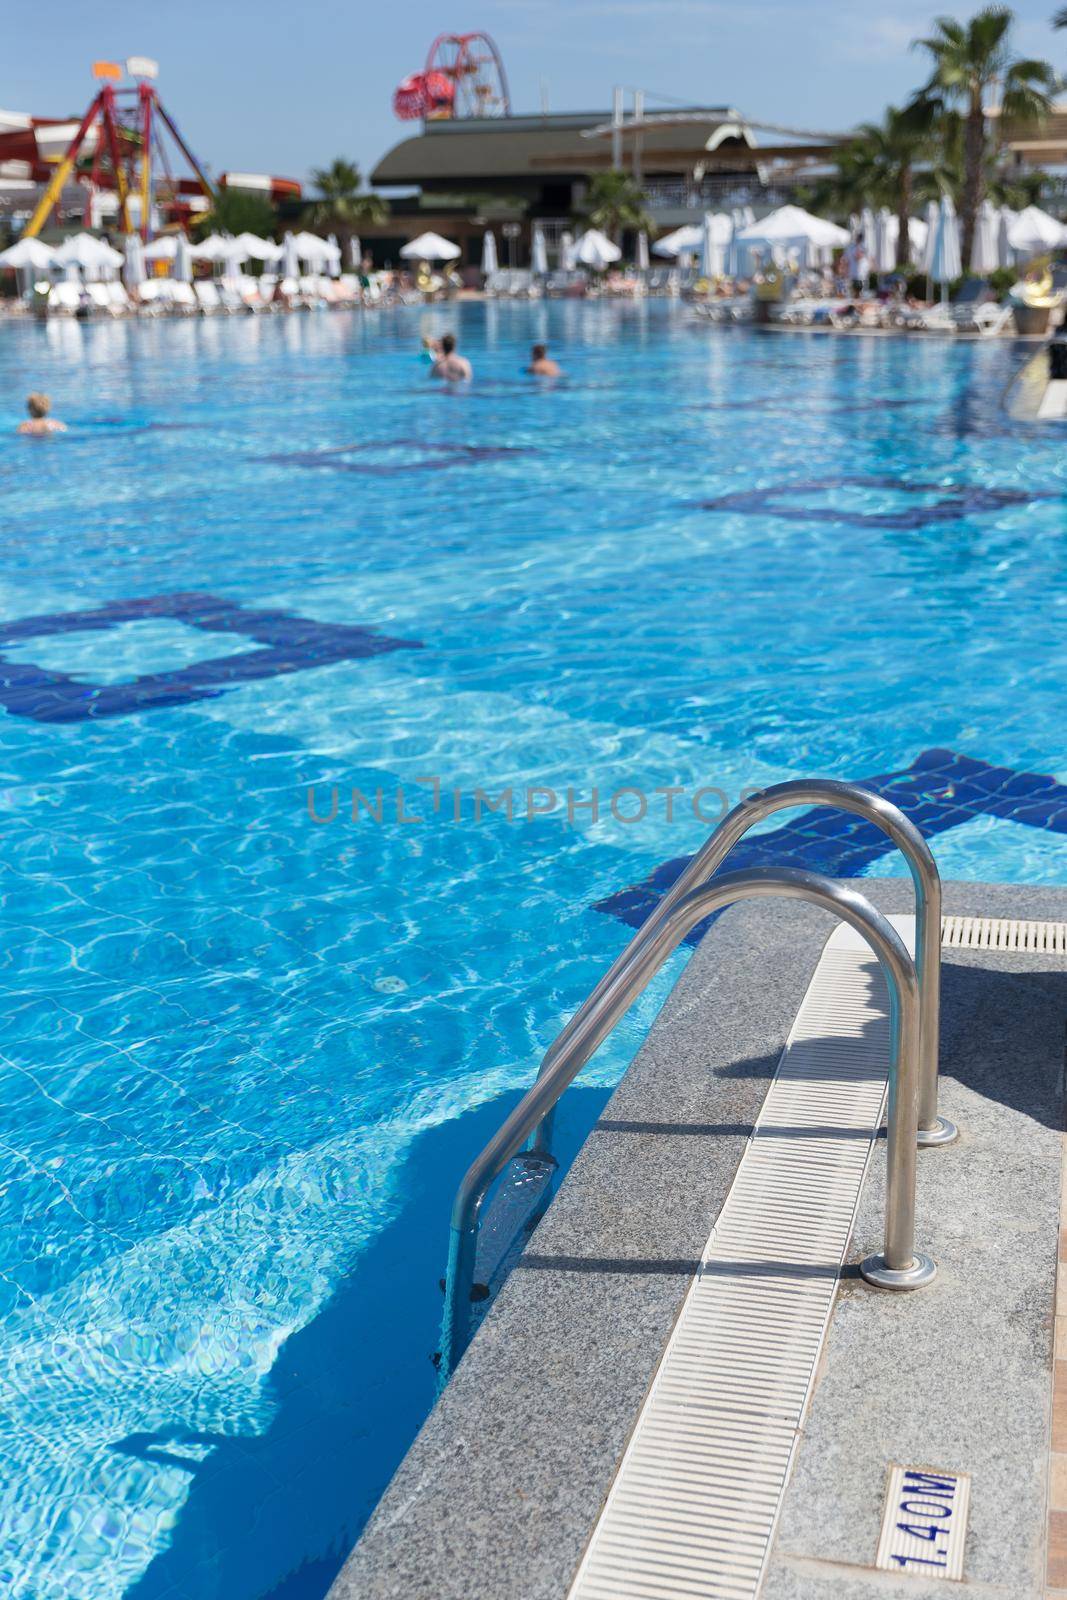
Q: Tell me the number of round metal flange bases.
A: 2